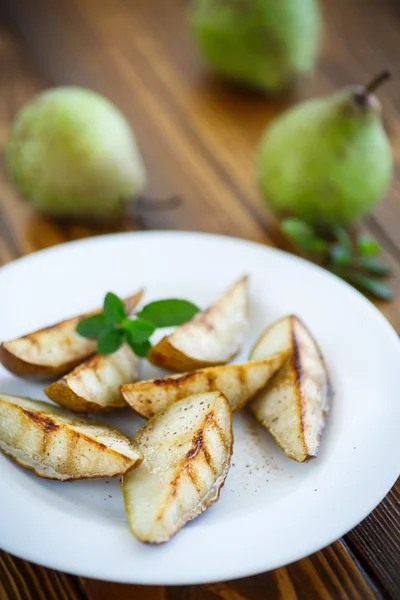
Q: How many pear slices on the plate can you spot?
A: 7